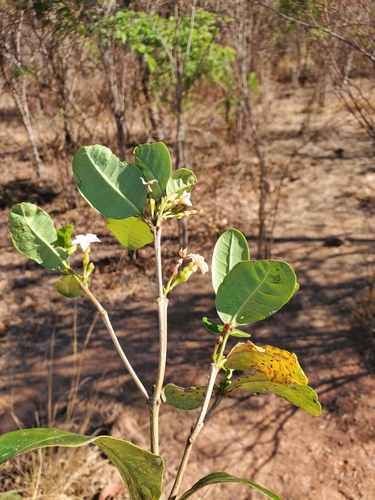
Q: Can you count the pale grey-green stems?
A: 3